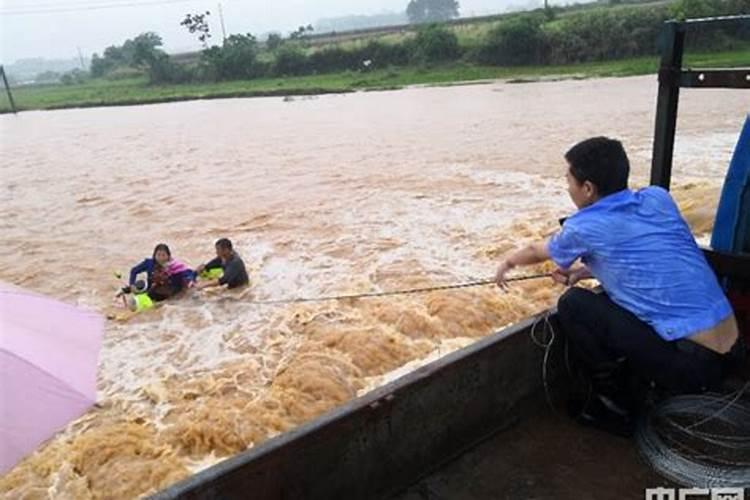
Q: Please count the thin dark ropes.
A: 1